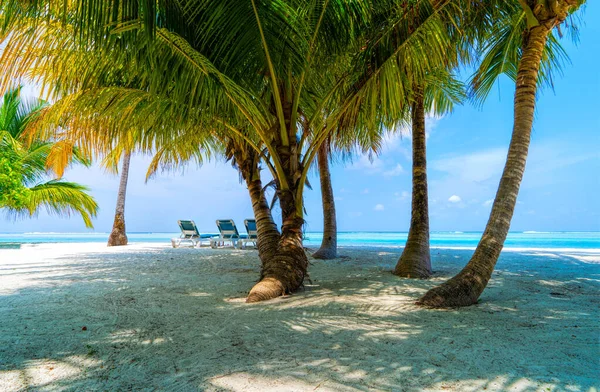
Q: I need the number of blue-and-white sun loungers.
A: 3